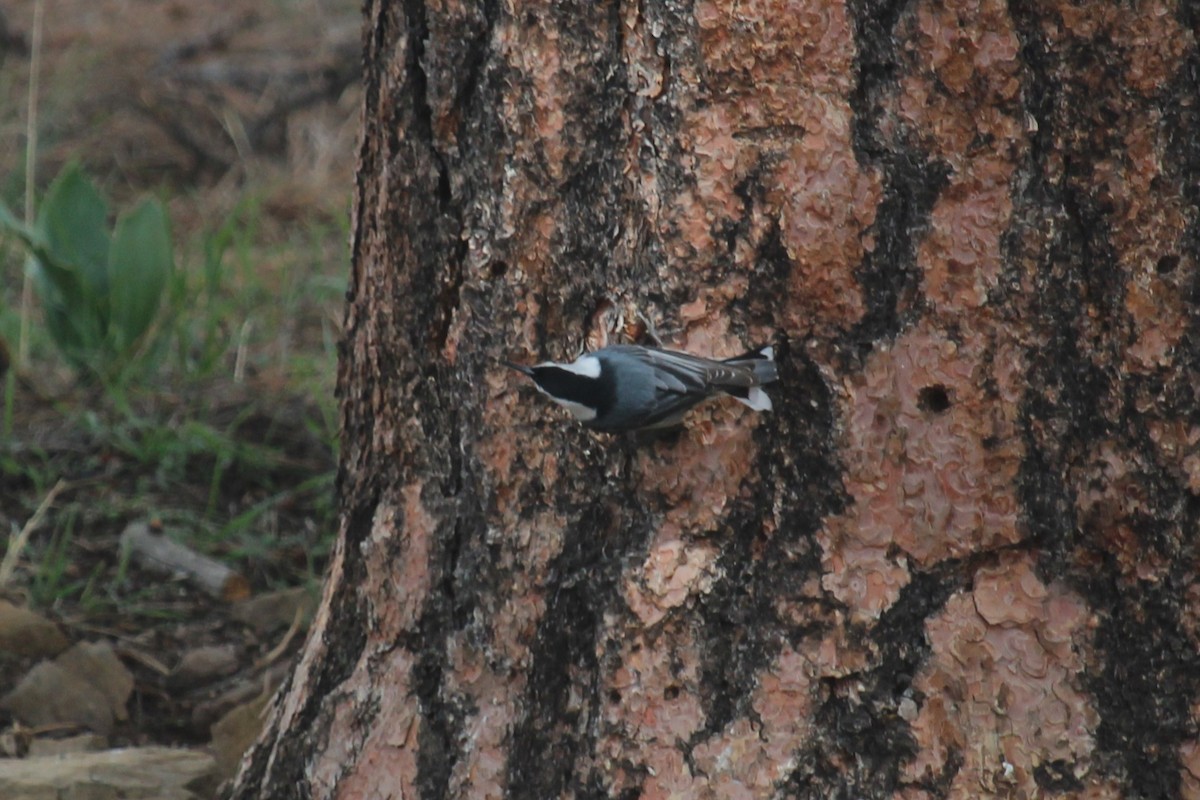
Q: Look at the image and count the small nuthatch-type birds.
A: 1